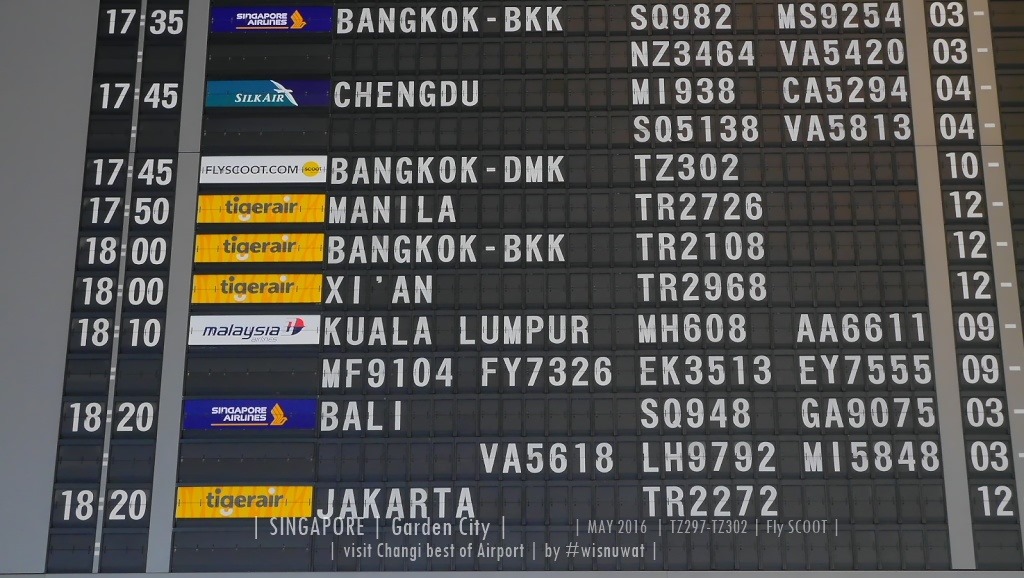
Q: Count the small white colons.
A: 14